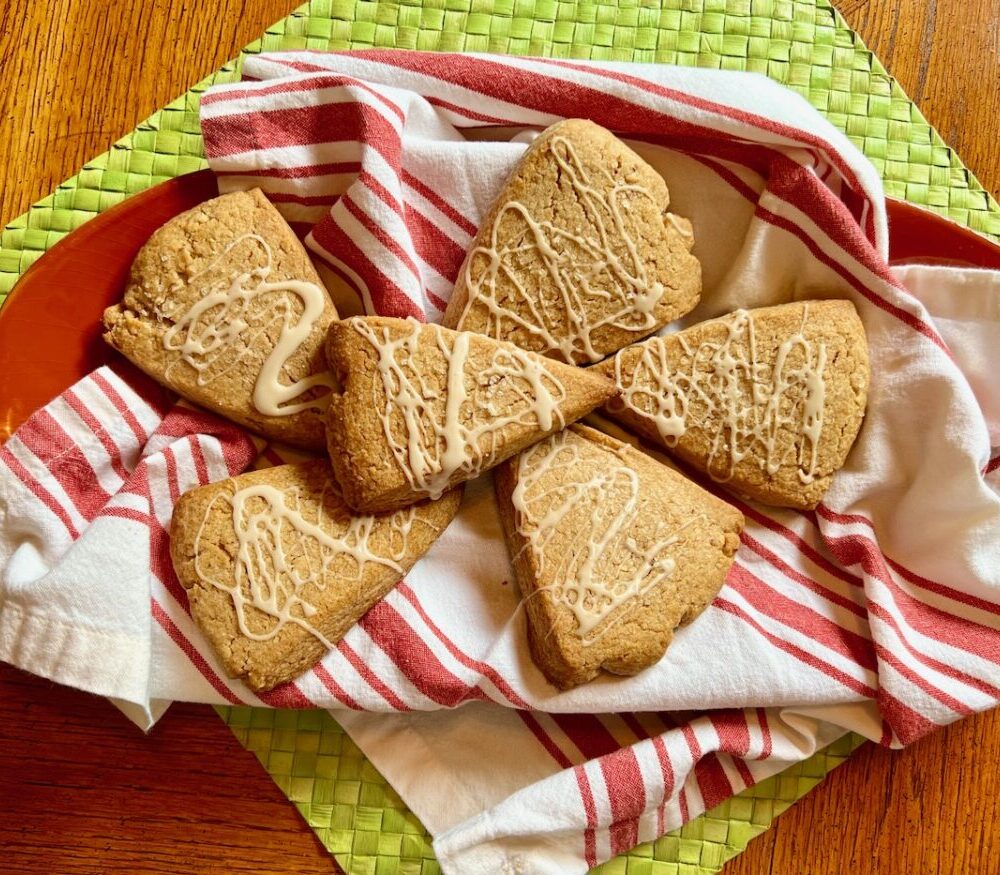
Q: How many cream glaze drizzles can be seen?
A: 6